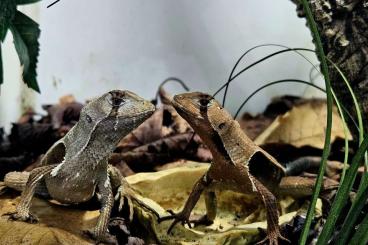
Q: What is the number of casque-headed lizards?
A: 2